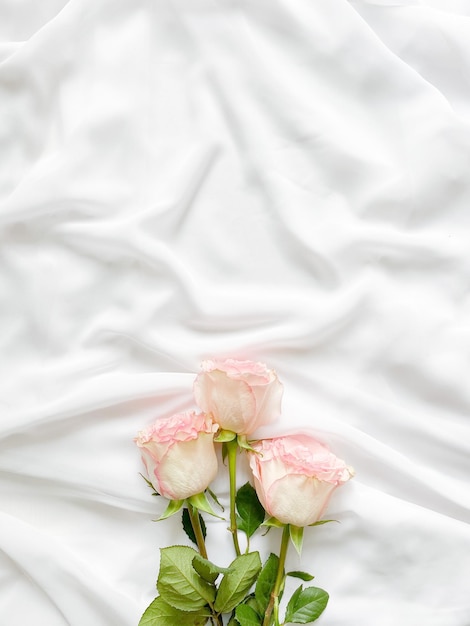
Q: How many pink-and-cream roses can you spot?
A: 3